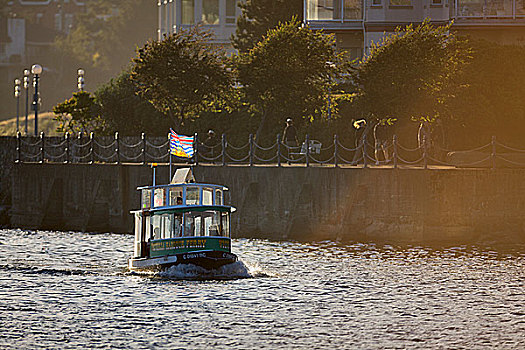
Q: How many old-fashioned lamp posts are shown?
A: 4